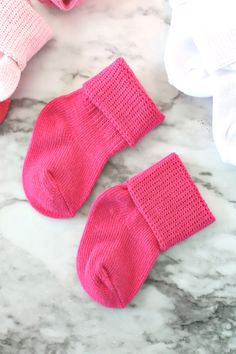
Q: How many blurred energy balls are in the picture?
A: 0